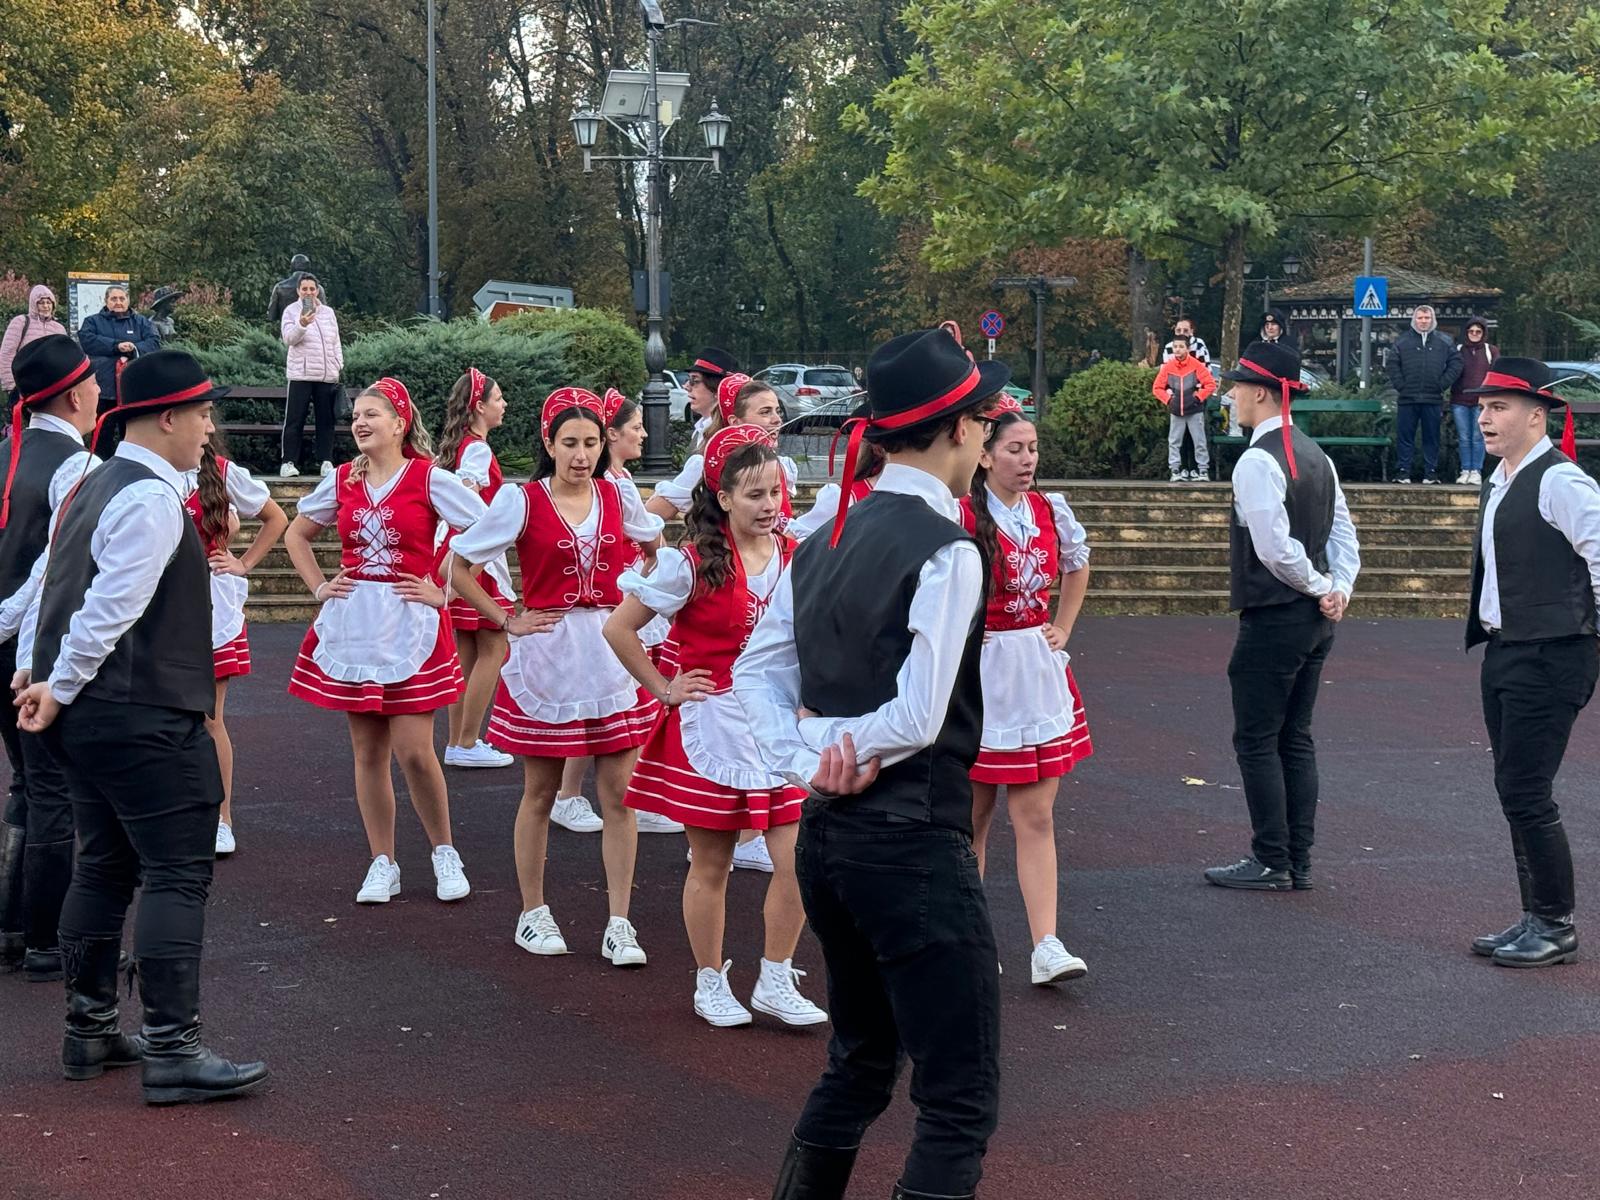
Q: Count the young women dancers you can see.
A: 9